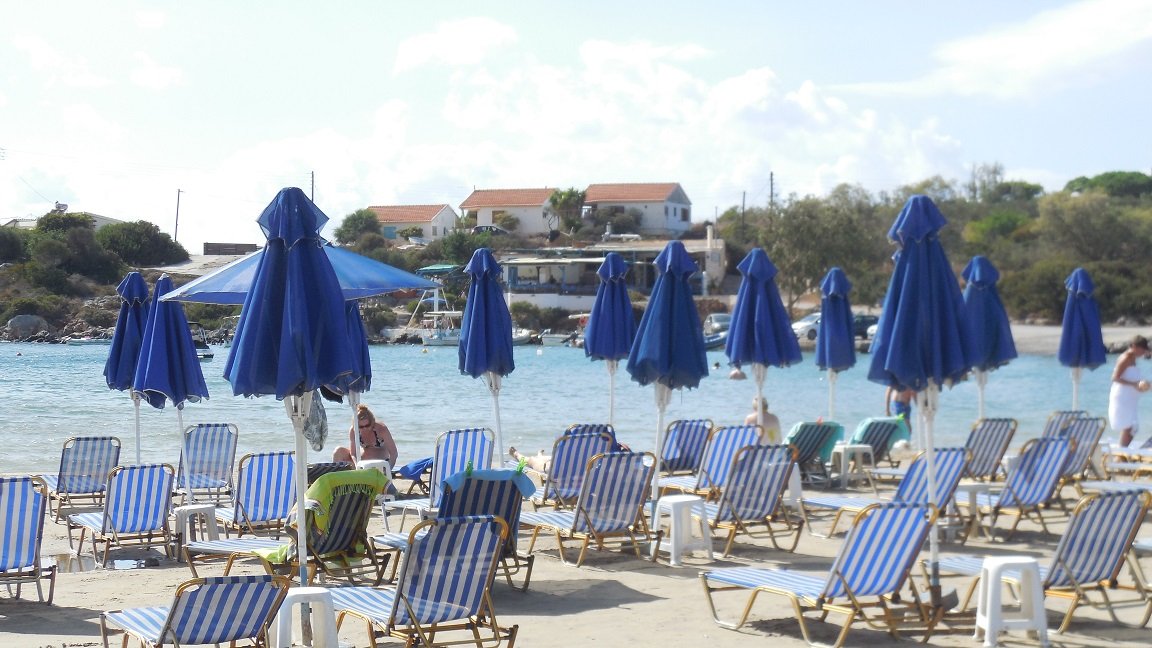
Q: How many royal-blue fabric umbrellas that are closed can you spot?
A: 12